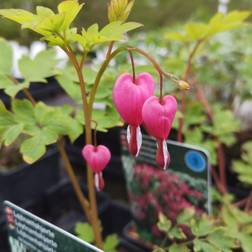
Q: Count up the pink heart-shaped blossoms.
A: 3